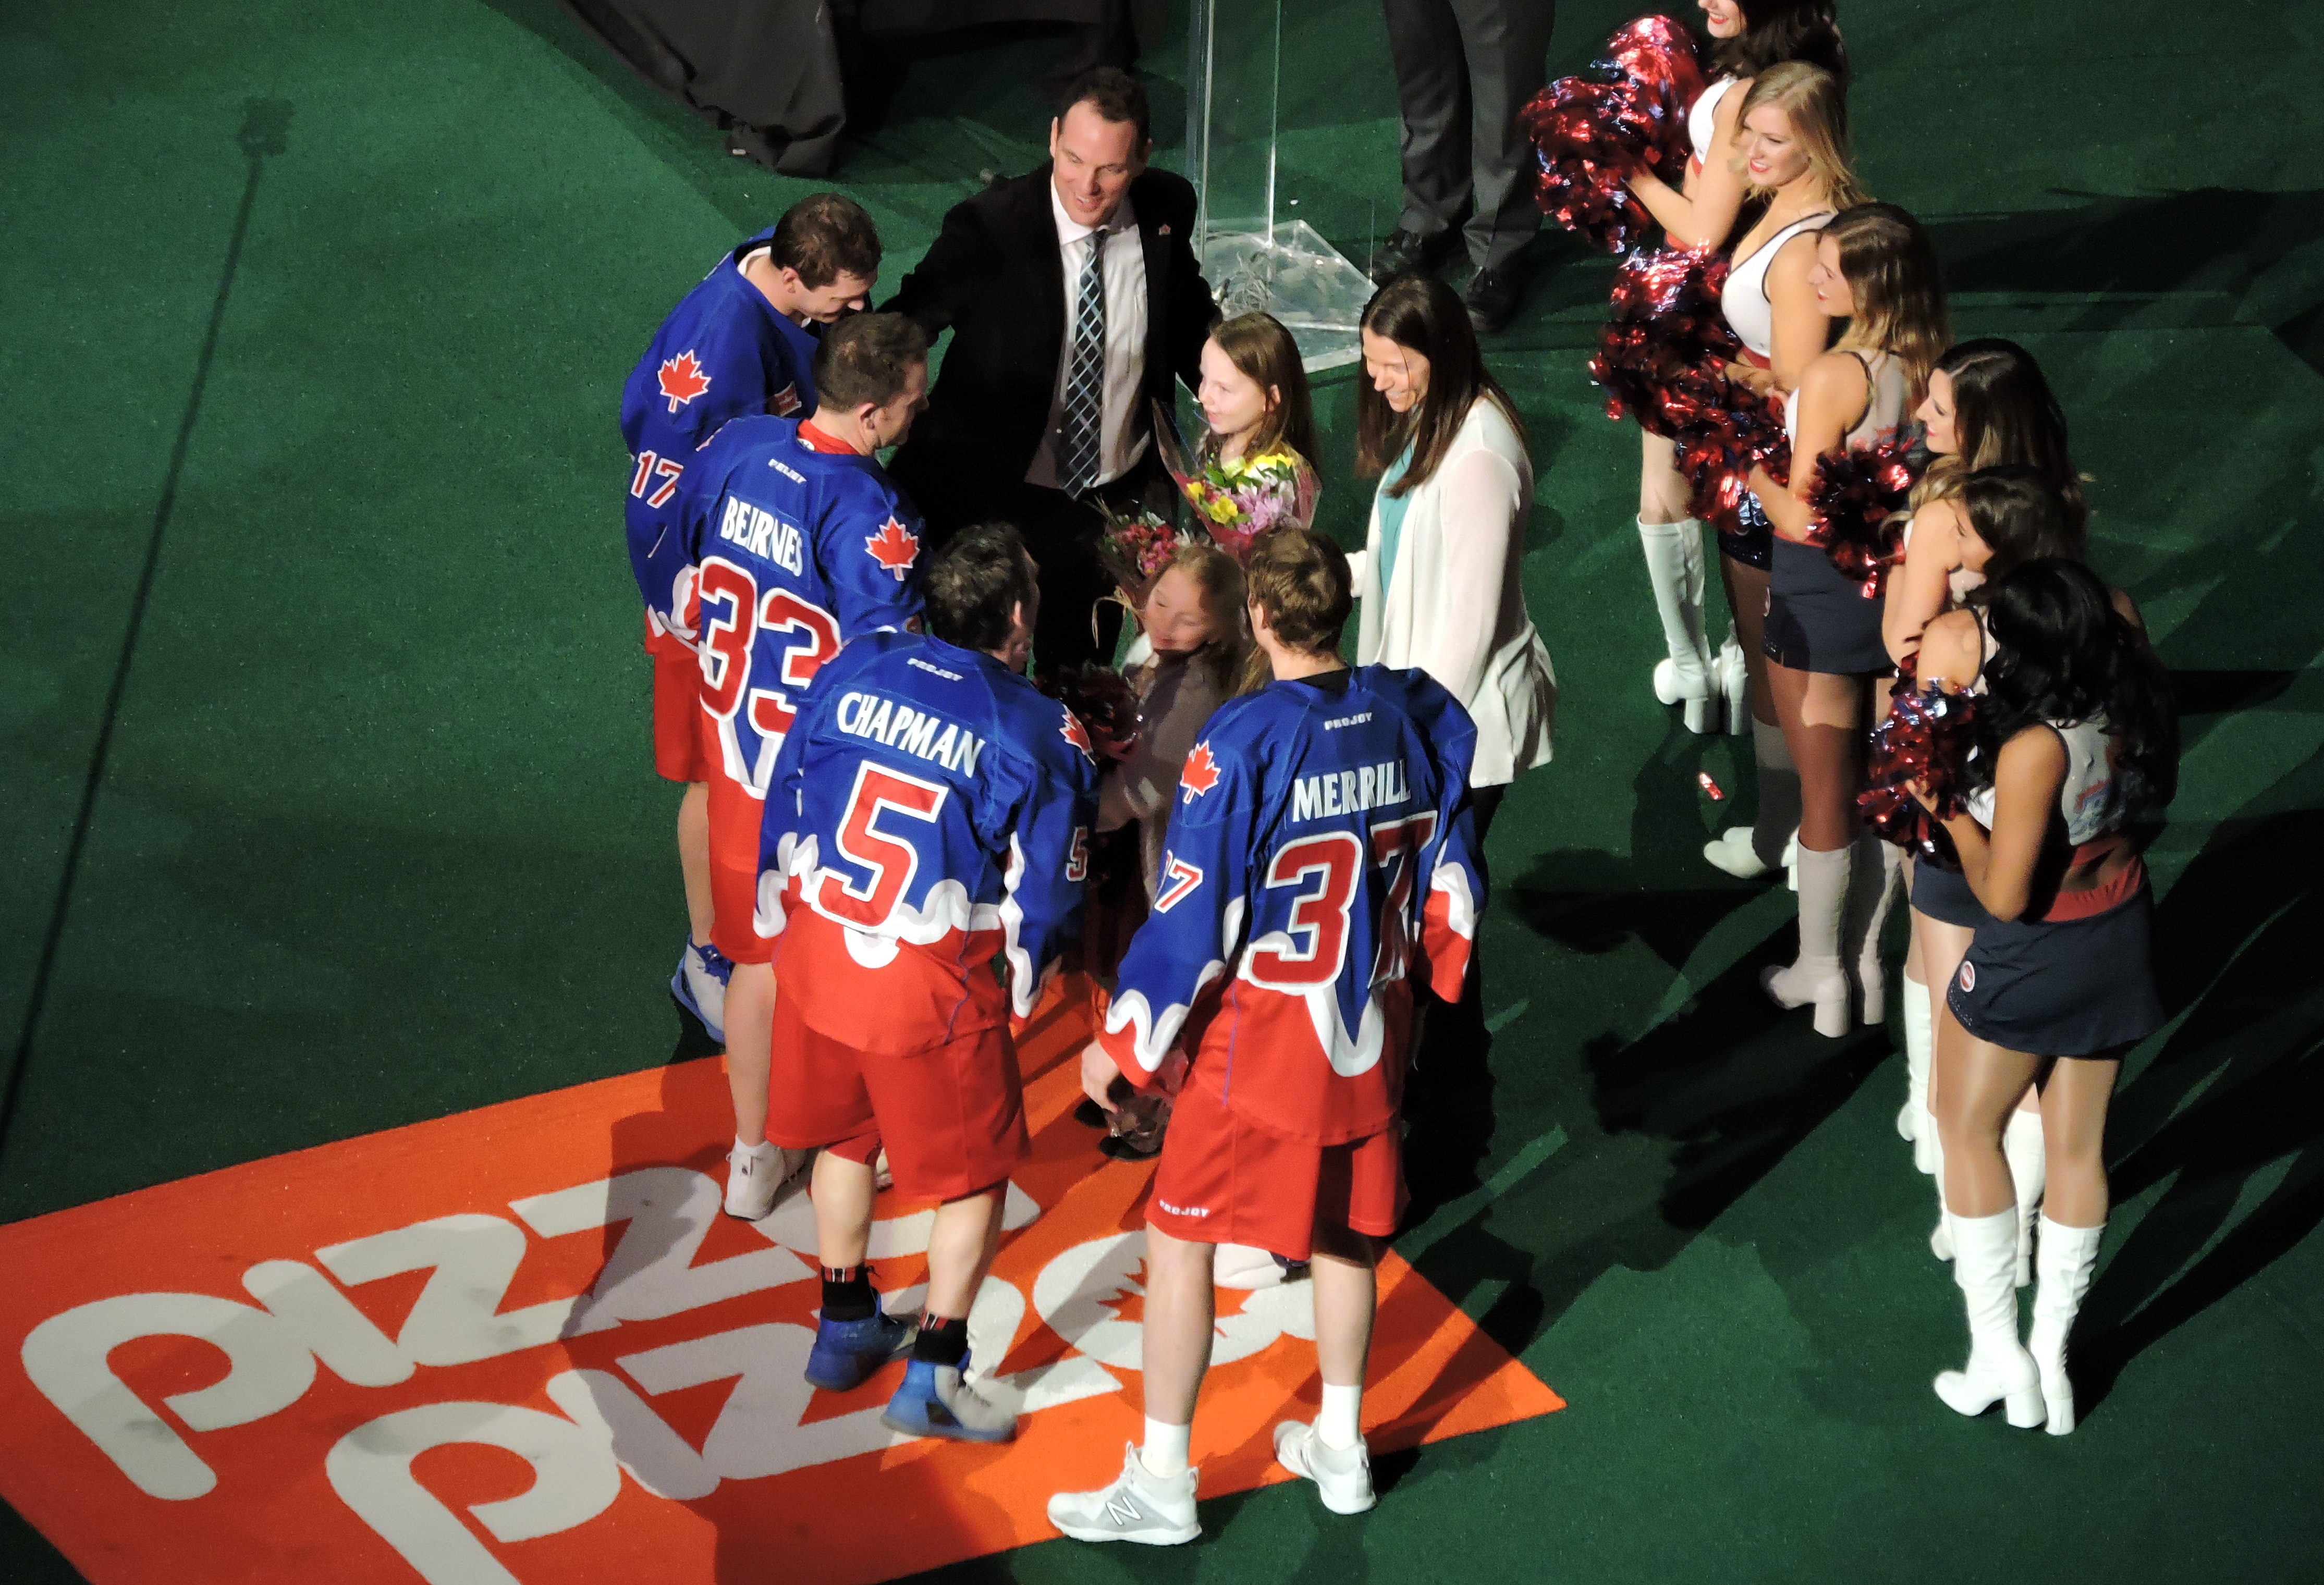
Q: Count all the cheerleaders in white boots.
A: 6